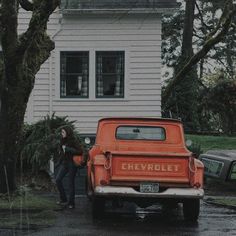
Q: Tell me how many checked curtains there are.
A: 4